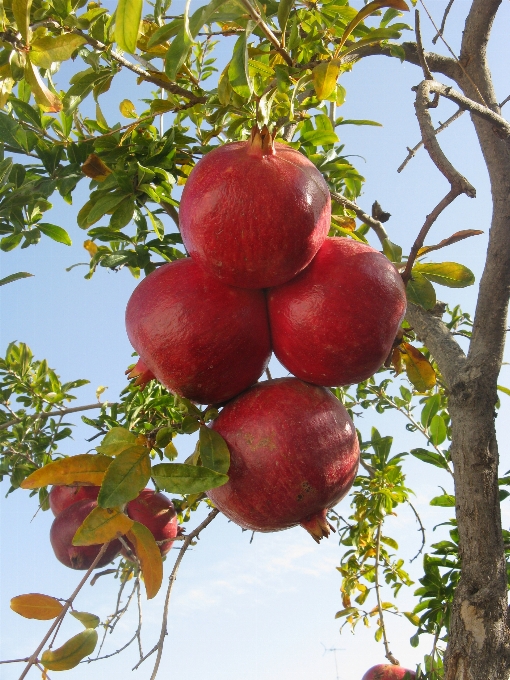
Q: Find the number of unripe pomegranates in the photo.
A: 0